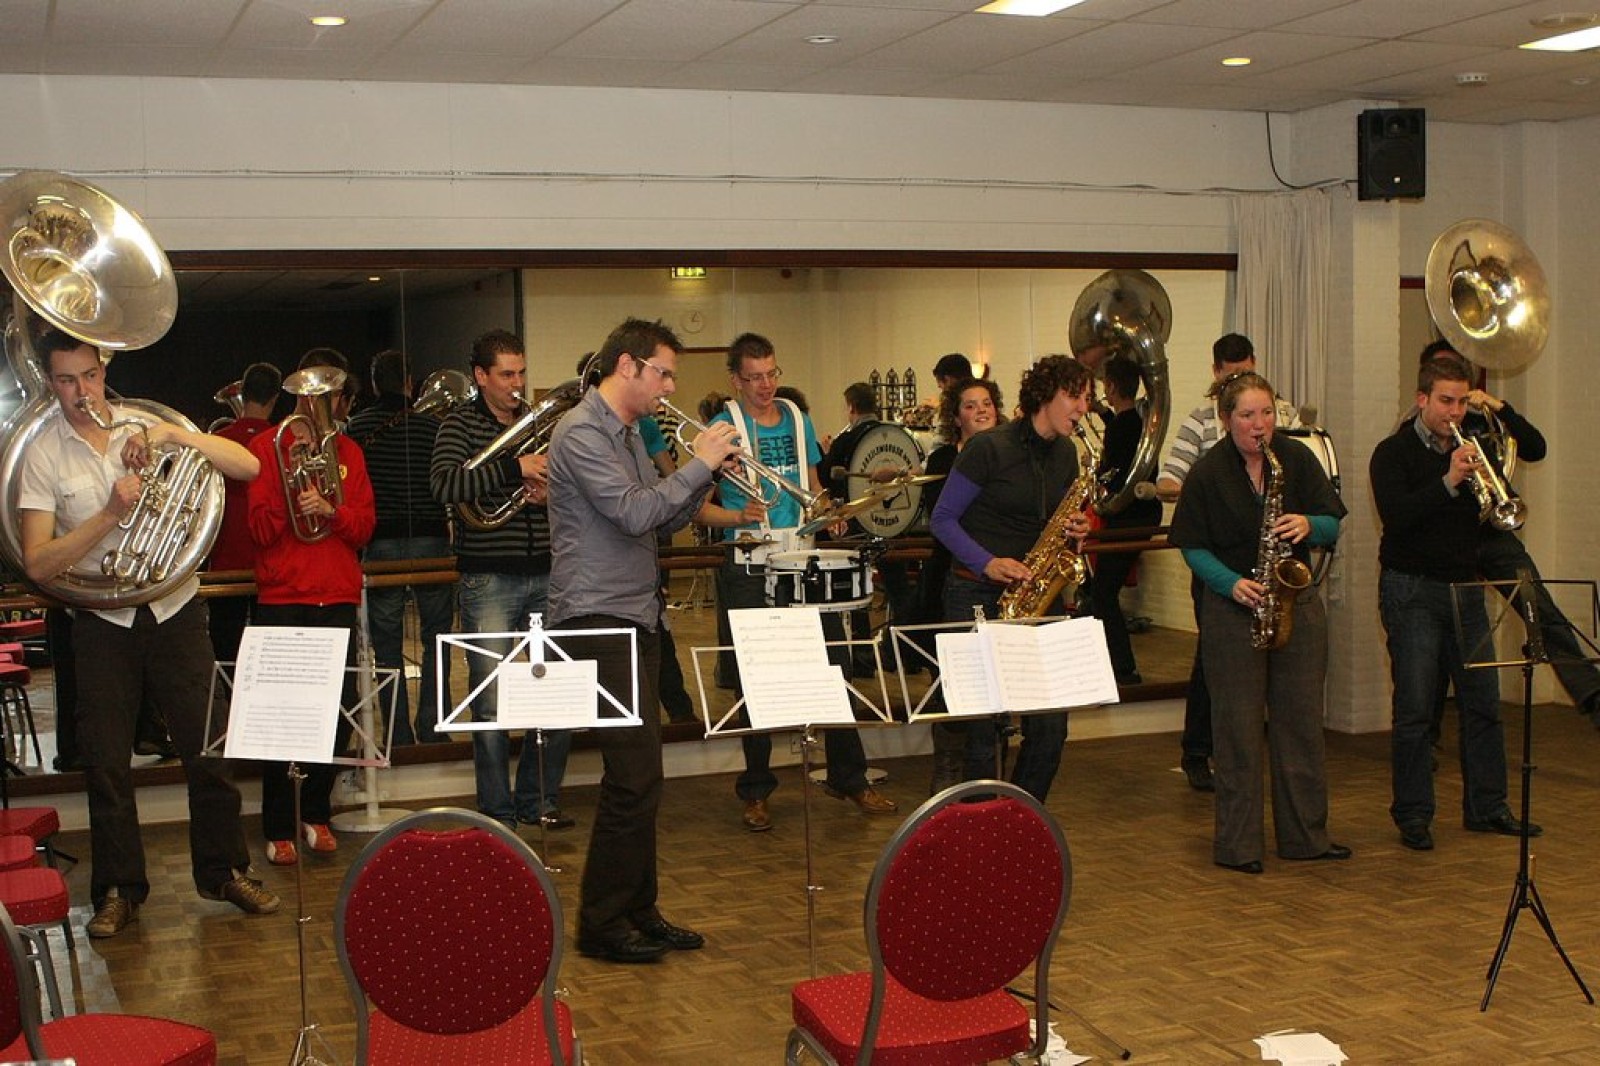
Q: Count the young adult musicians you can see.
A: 11